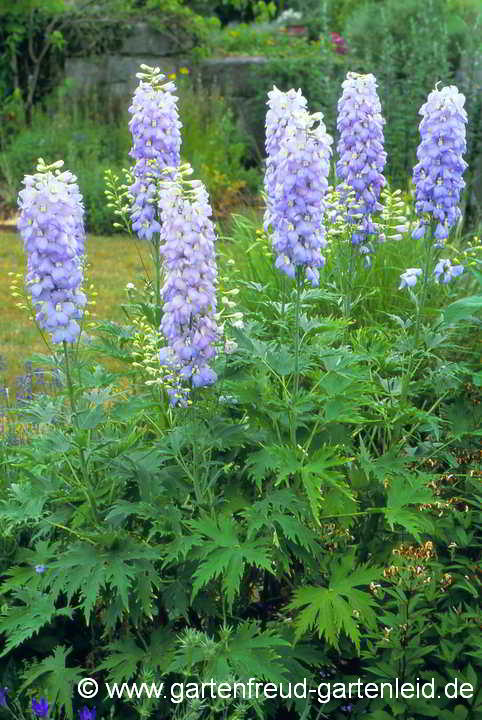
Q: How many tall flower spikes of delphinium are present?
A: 7